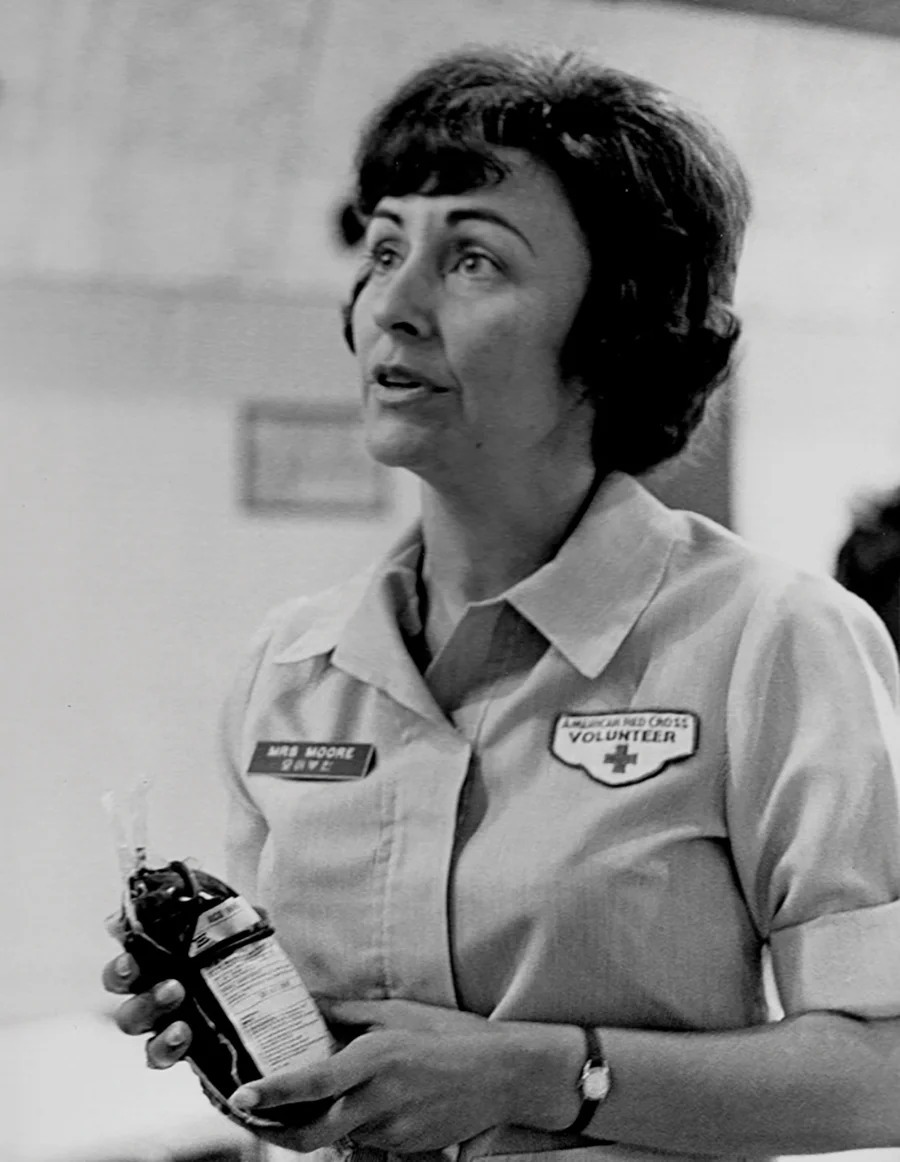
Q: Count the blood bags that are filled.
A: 1